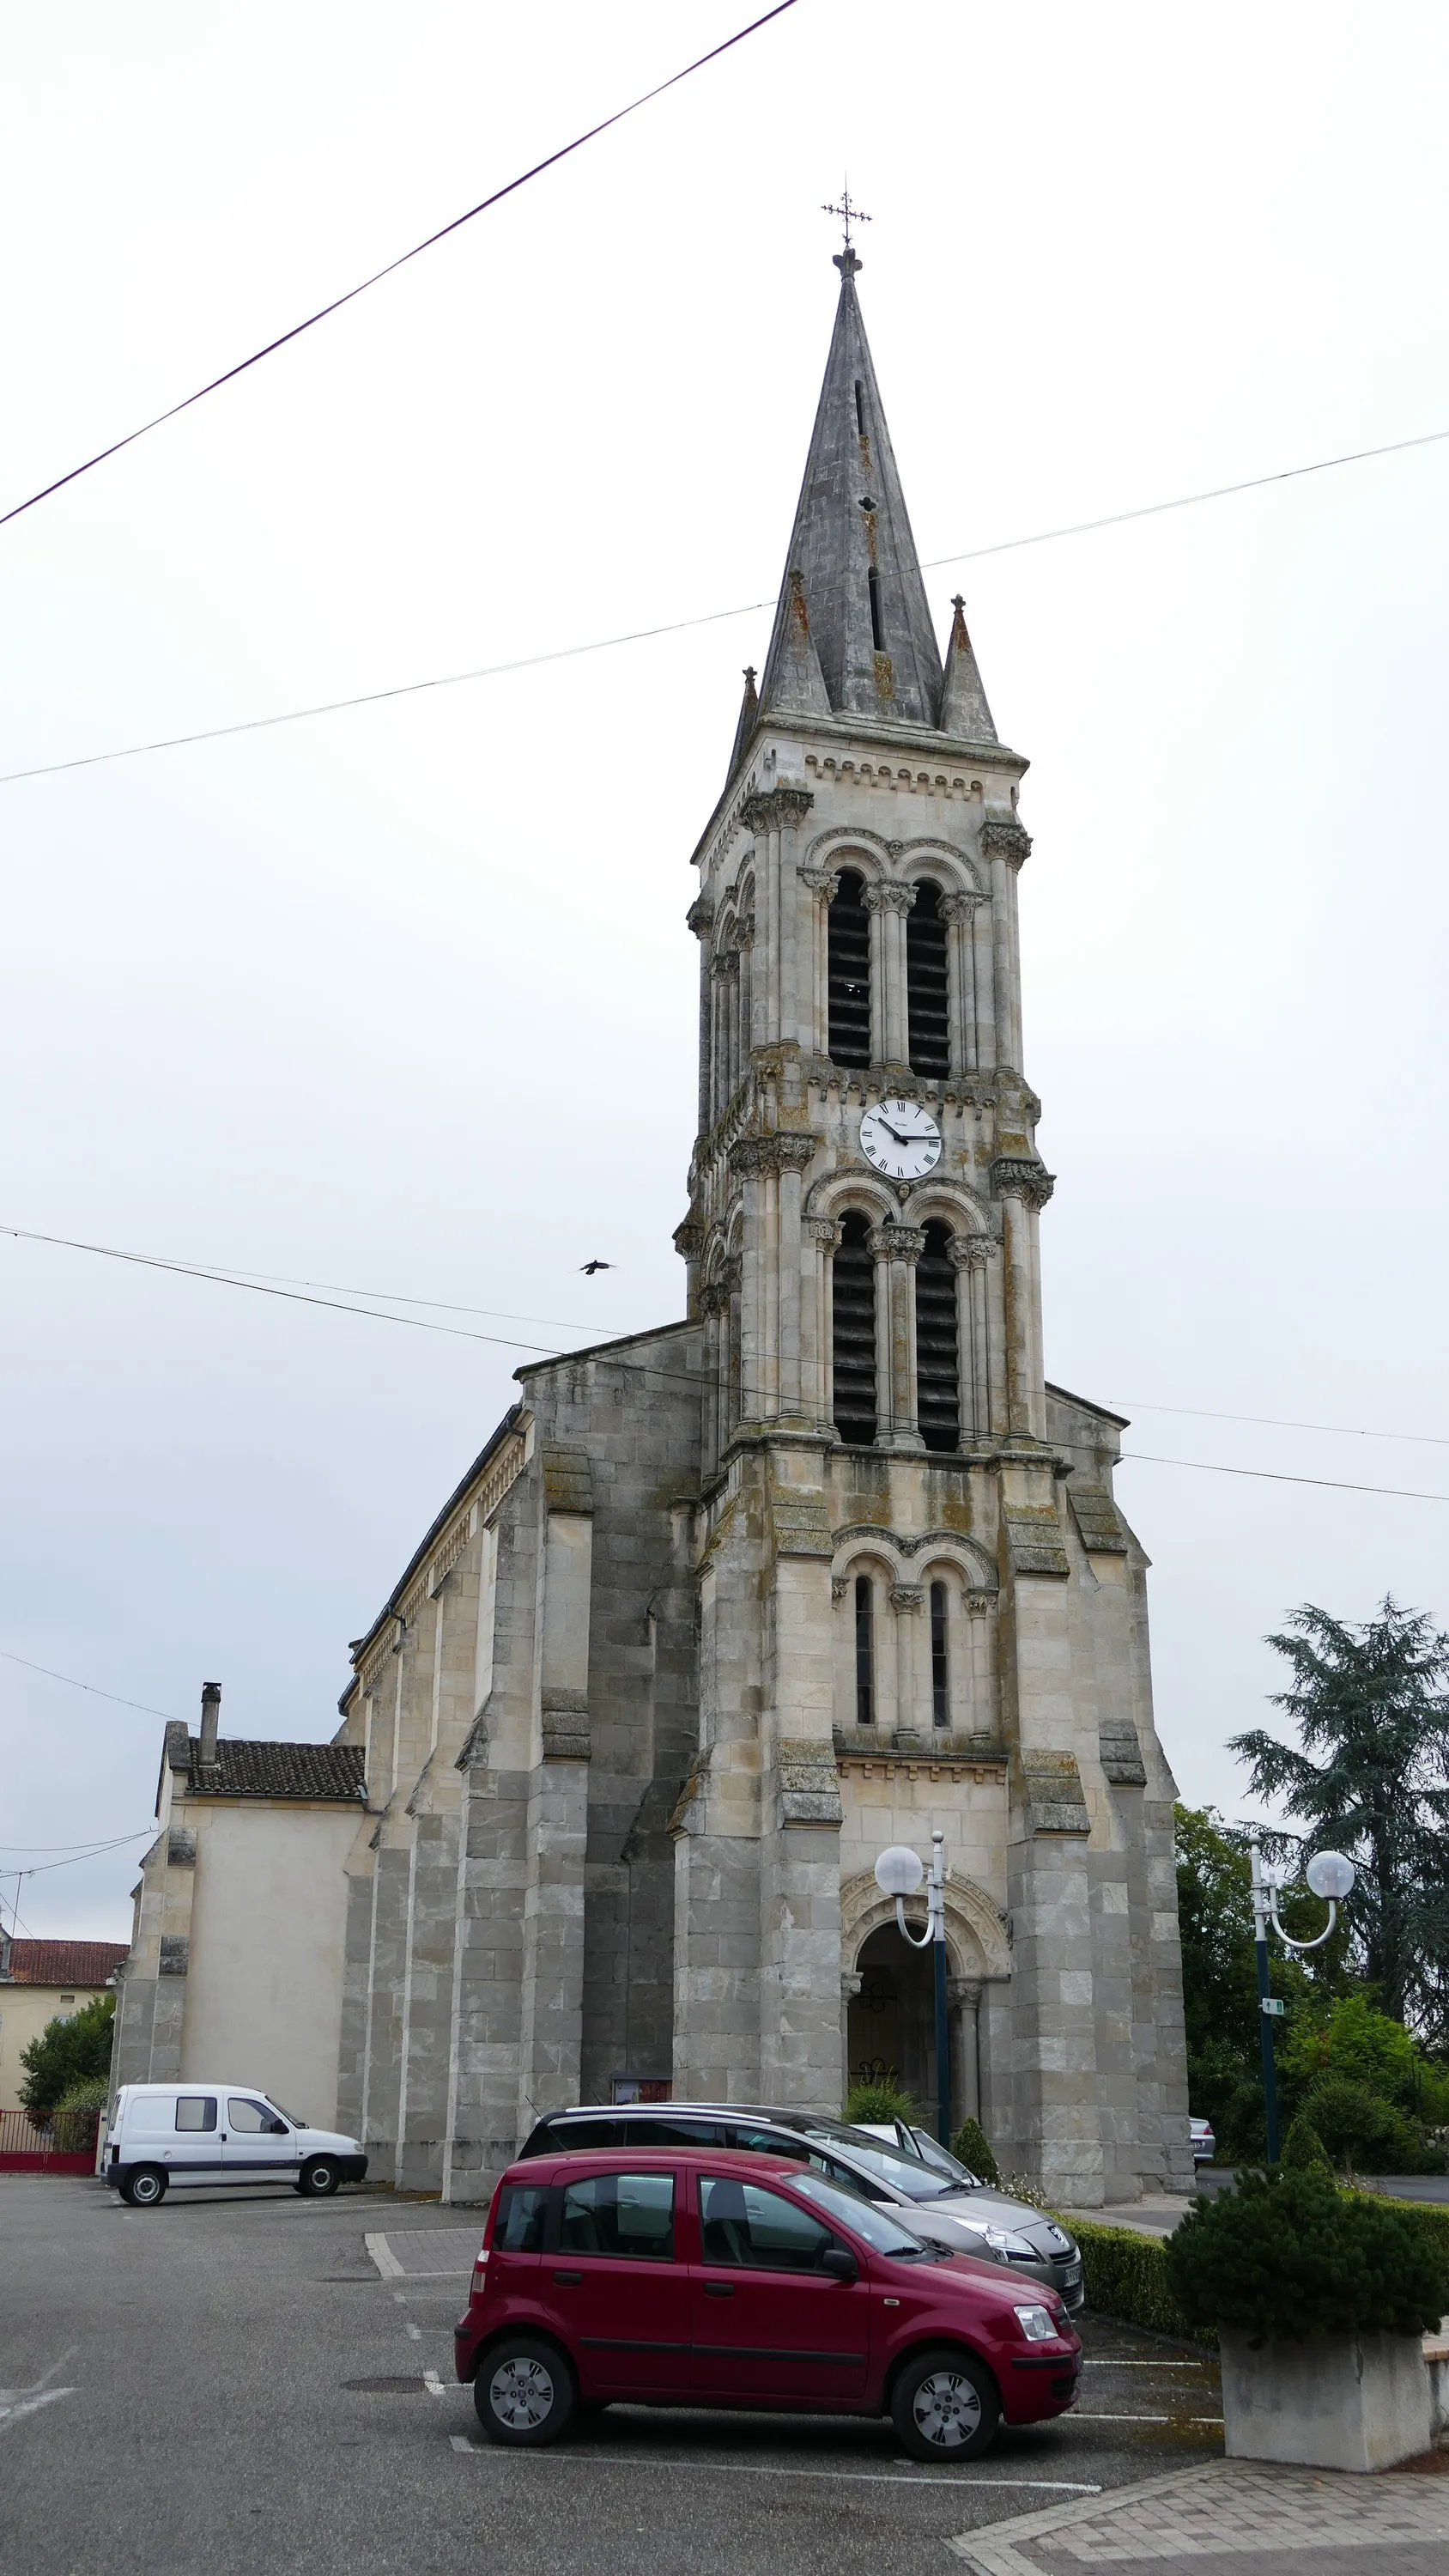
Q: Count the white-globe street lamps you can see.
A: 2